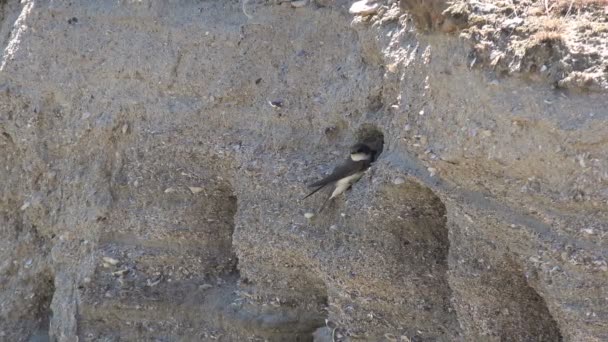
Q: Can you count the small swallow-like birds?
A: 1